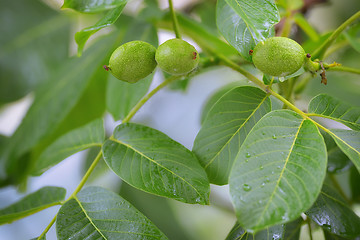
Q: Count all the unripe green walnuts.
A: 3